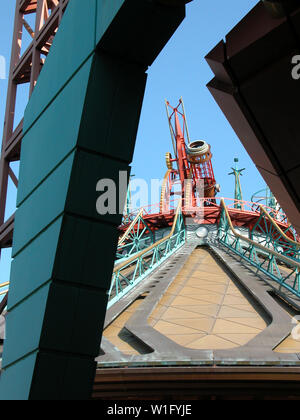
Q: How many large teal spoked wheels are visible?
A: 2